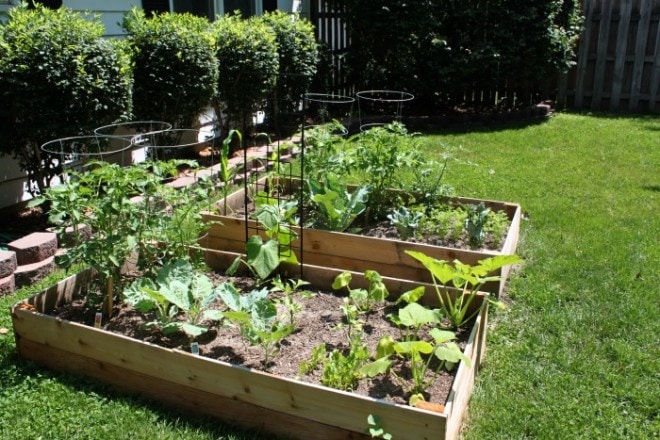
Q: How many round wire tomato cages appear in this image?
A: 5